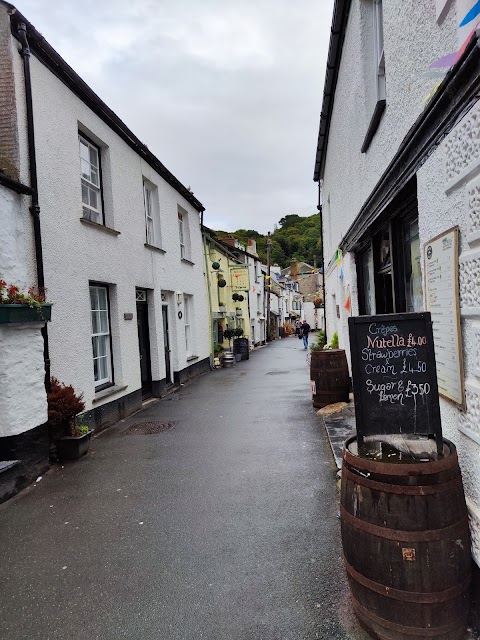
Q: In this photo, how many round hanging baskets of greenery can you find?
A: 4